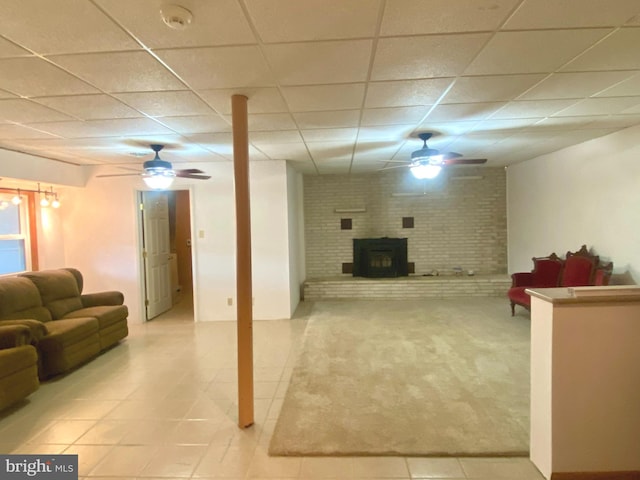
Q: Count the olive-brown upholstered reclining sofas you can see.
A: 2